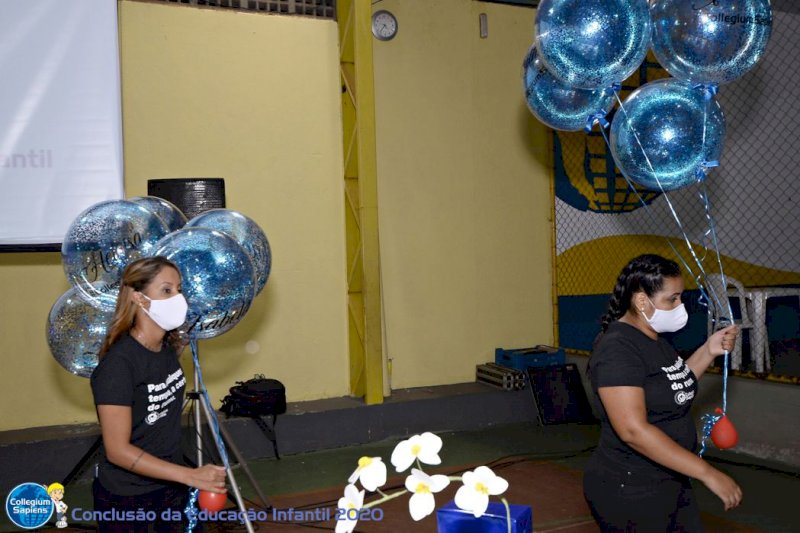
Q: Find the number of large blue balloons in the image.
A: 9